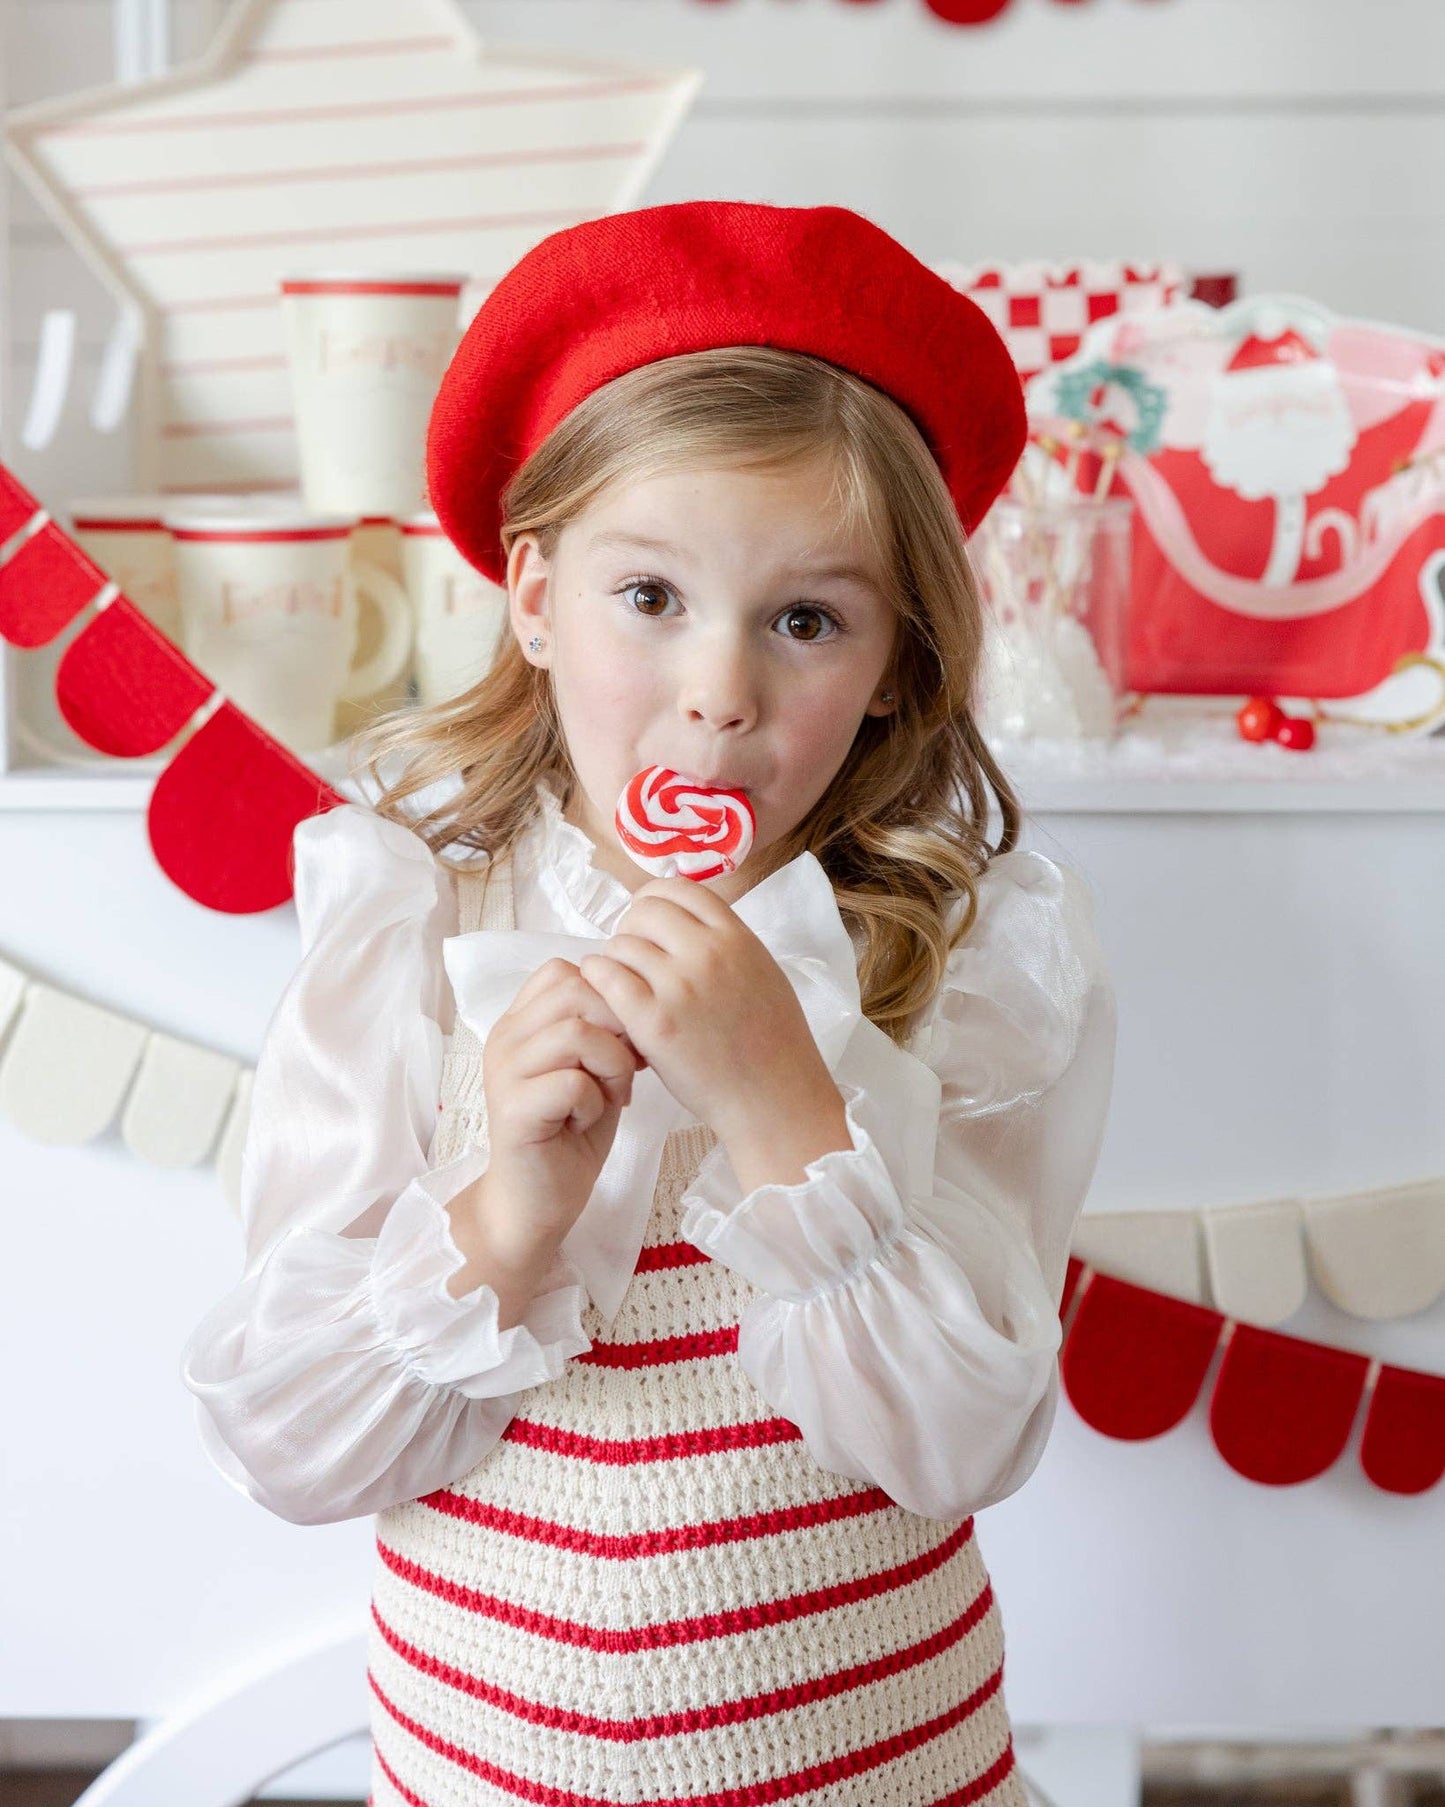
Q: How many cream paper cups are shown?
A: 5